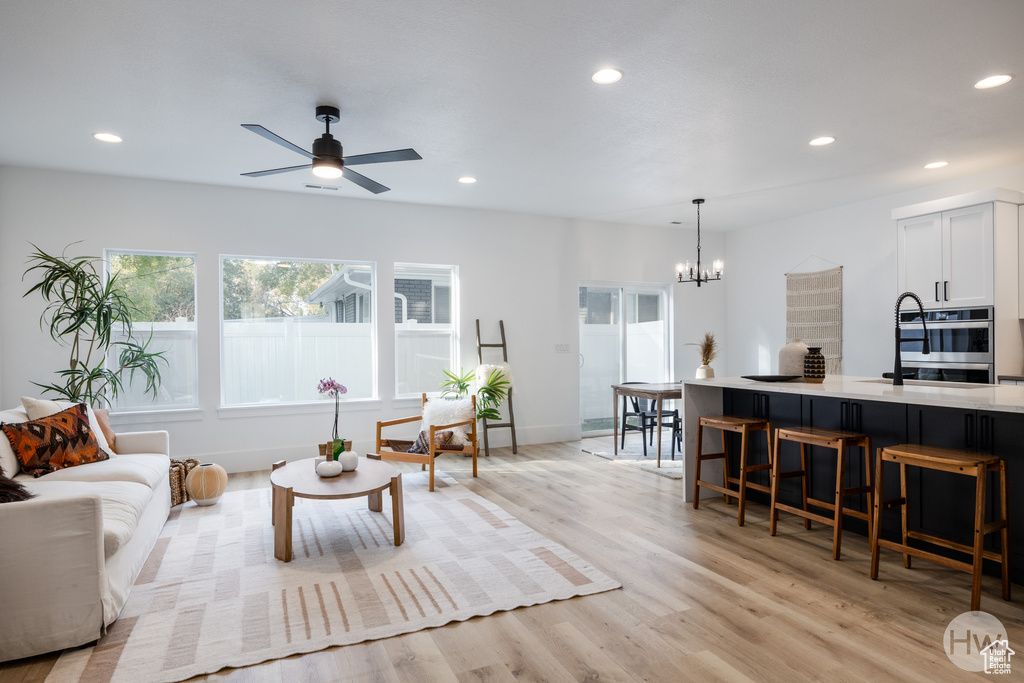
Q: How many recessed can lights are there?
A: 6